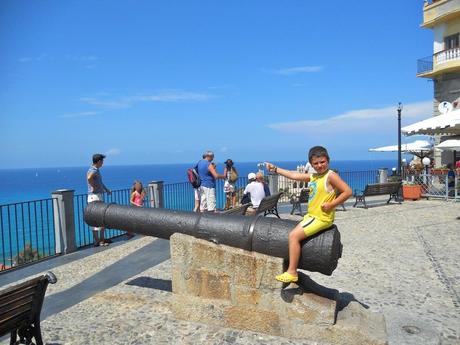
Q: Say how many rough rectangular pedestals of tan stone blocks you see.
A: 1